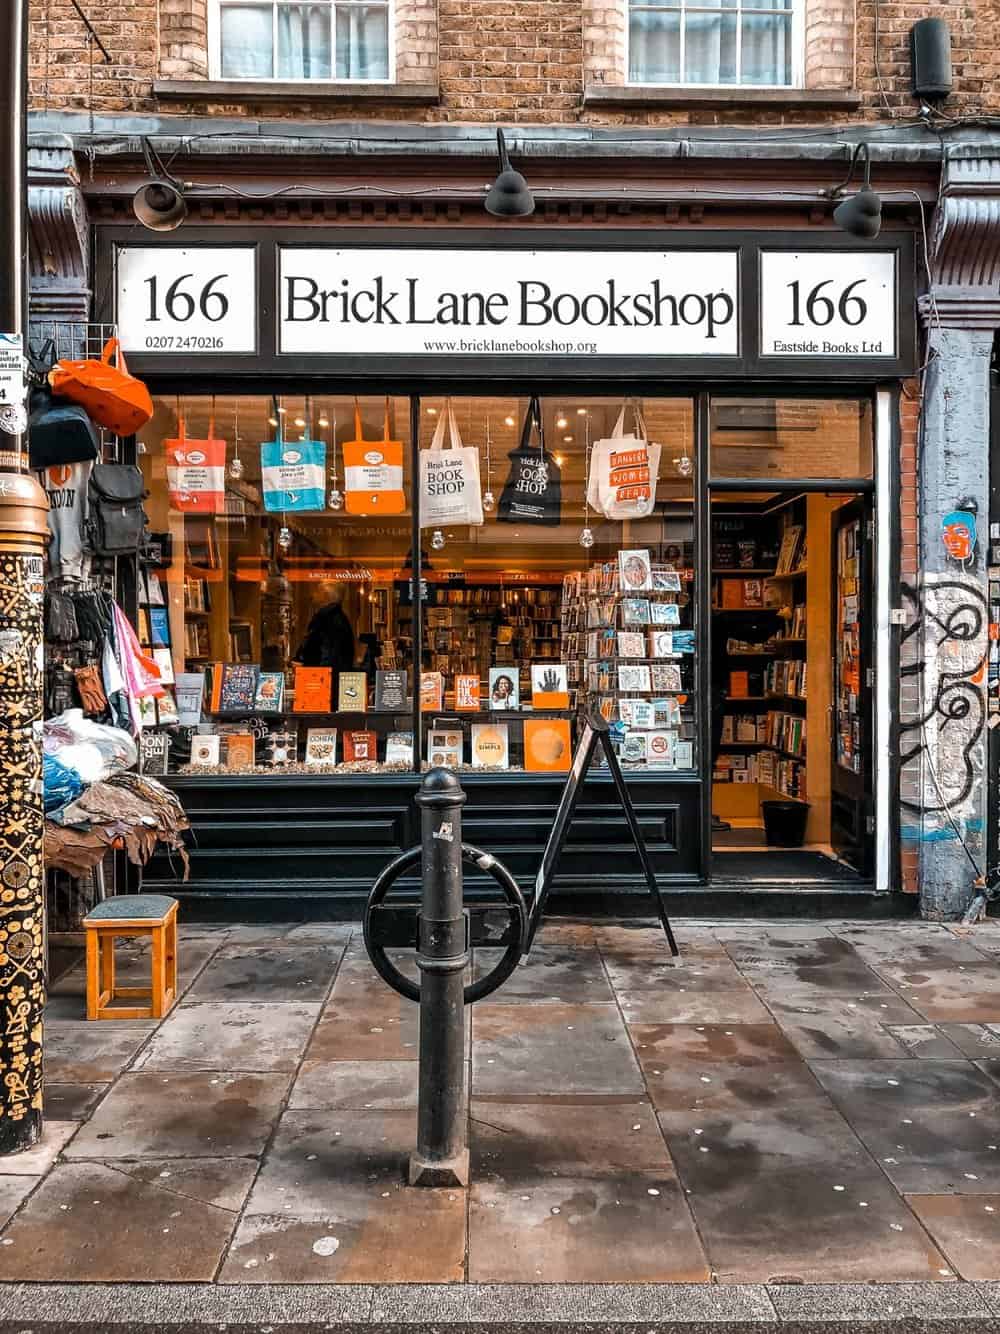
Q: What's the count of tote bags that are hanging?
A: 6